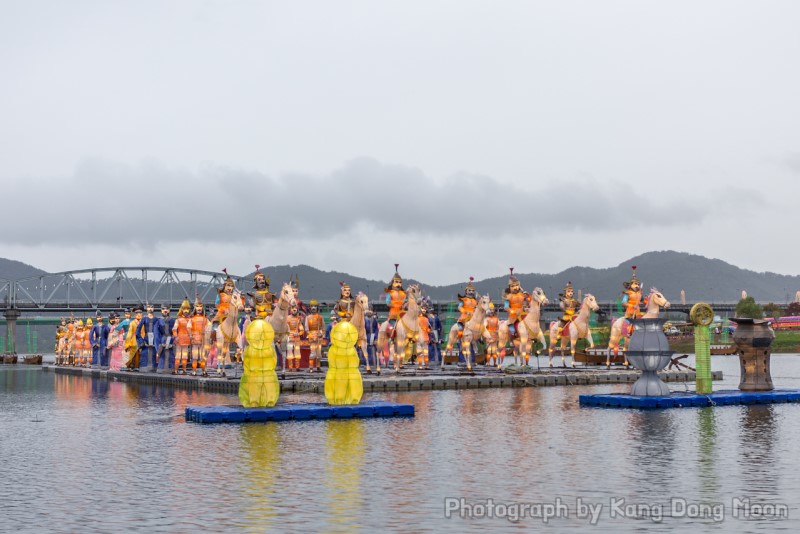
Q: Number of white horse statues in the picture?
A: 8